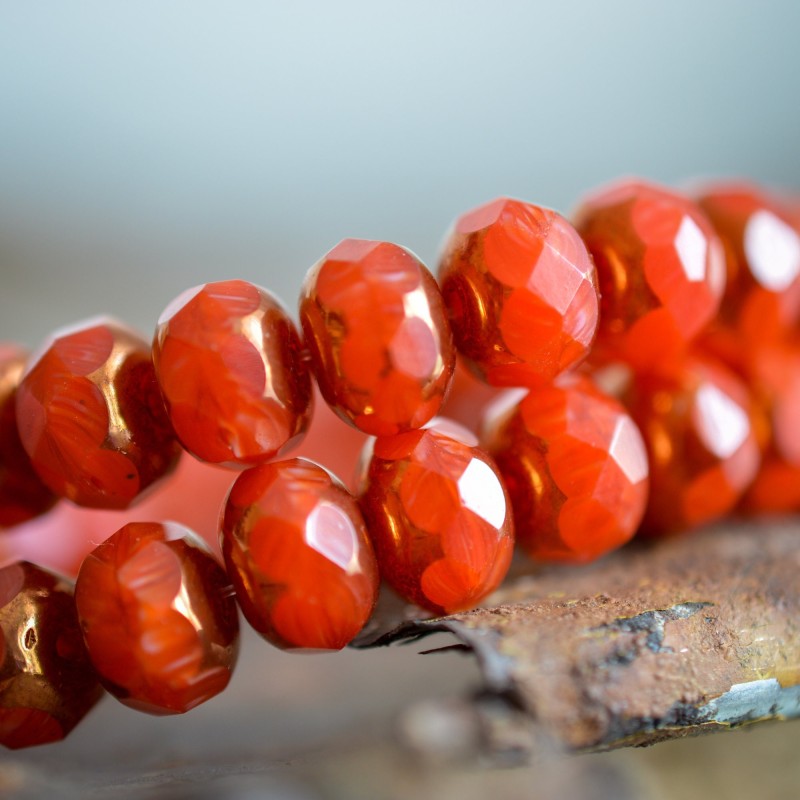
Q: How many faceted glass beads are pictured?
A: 14